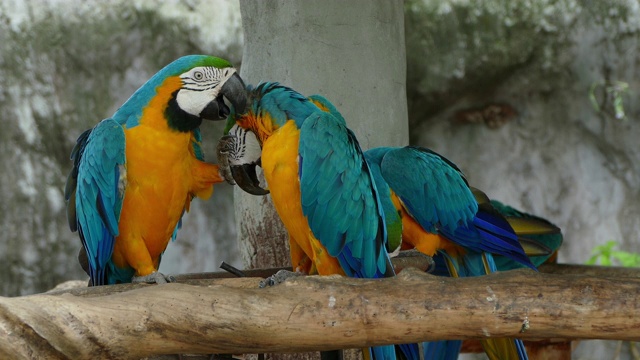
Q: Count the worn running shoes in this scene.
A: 0